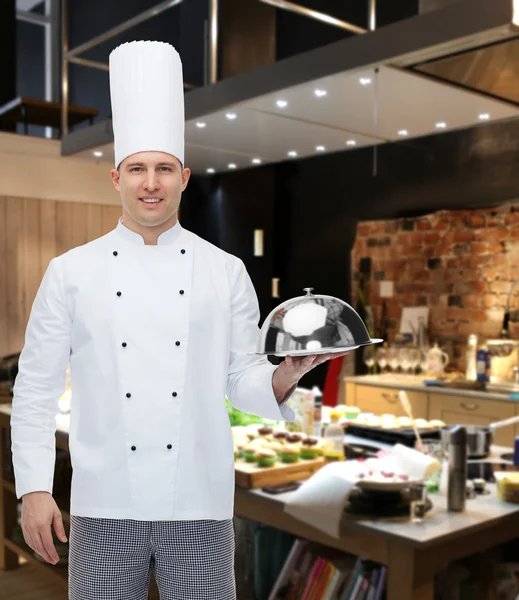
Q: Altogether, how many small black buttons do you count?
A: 10